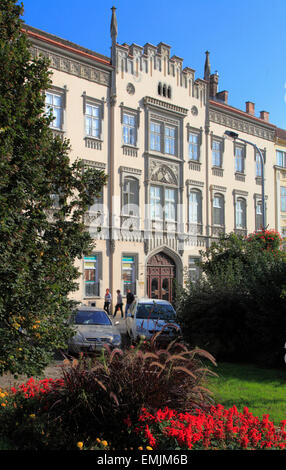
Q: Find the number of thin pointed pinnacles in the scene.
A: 2